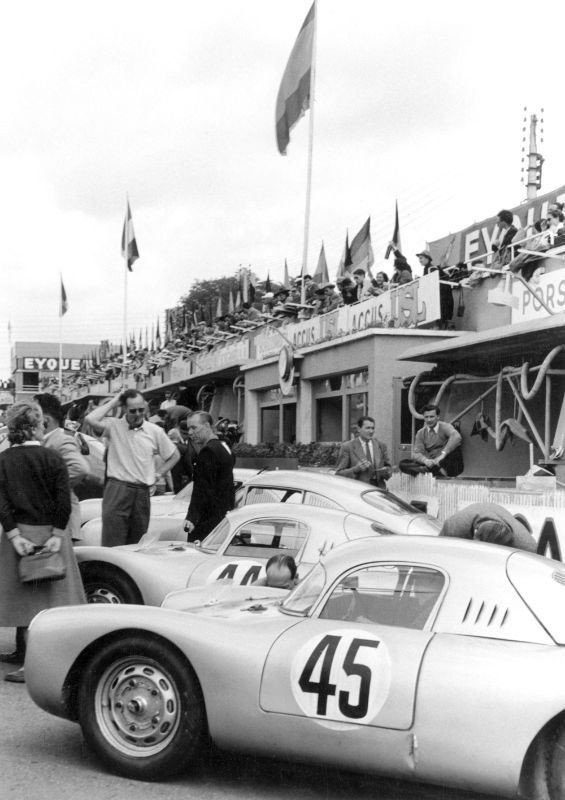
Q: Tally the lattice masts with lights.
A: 1